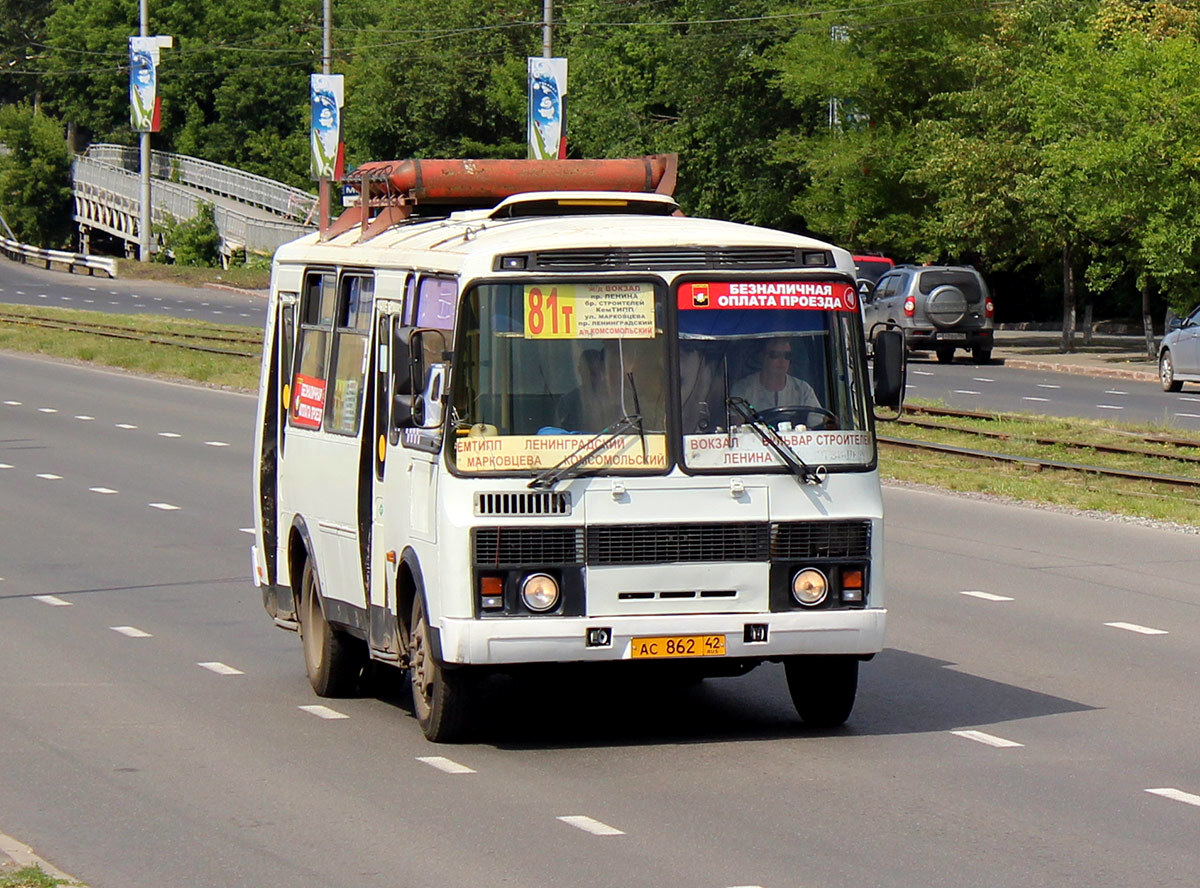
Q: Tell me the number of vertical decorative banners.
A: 3